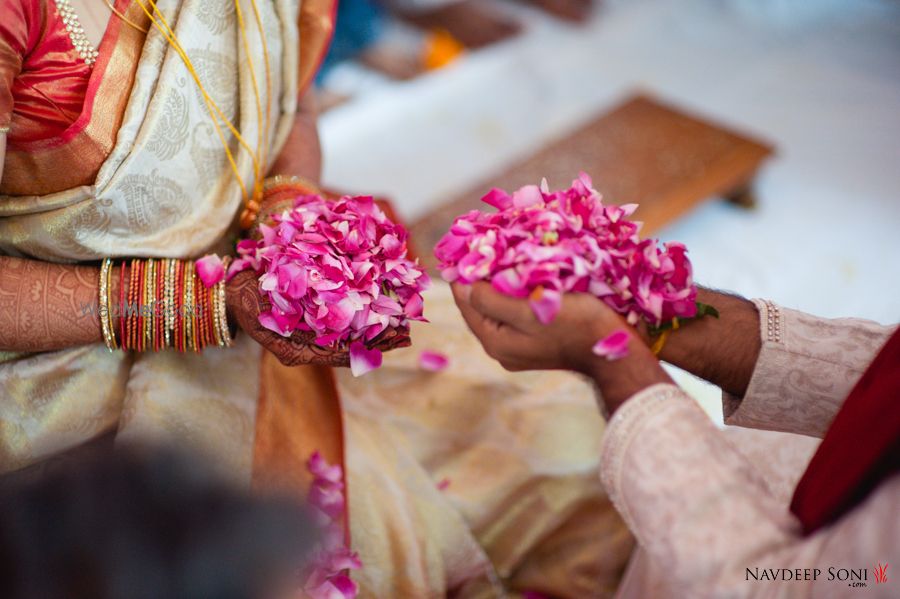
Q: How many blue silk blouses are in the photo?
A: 0